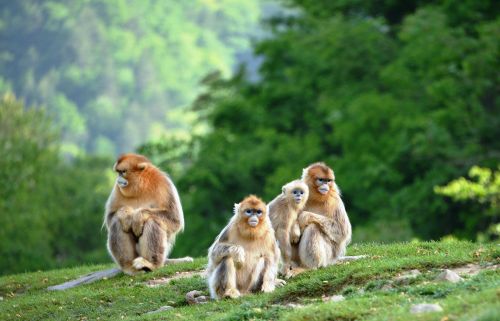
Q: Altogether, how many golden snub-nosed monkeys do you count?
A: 4